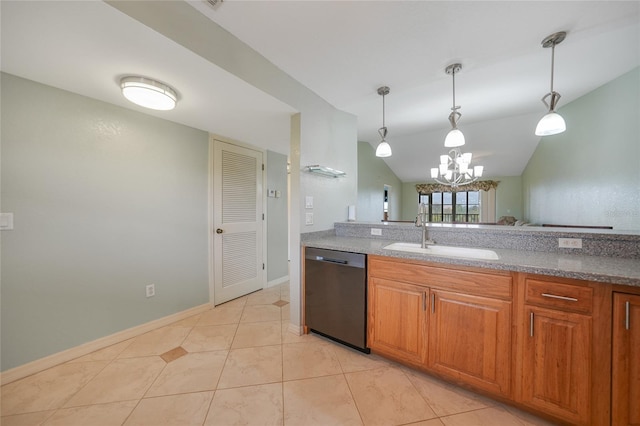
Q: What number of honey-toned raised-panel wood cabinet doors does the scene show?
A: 4